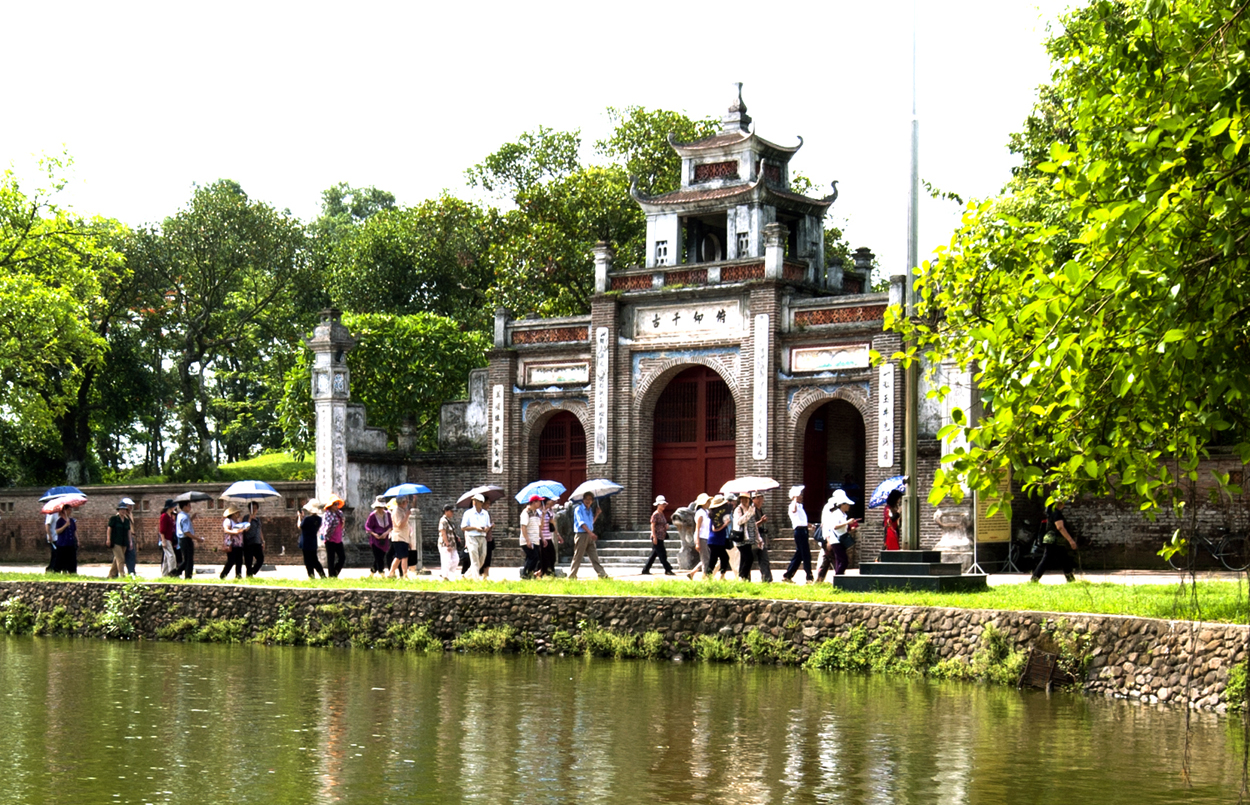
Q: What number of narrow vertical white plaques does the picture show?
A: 4